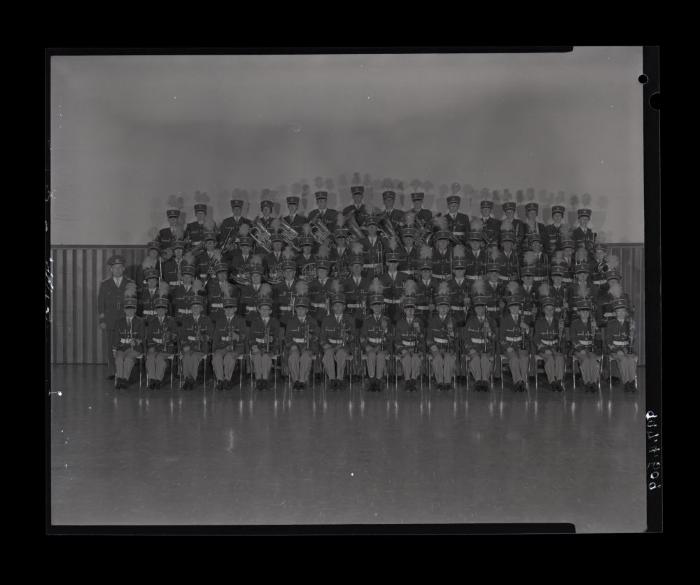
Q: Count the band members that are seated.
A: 15